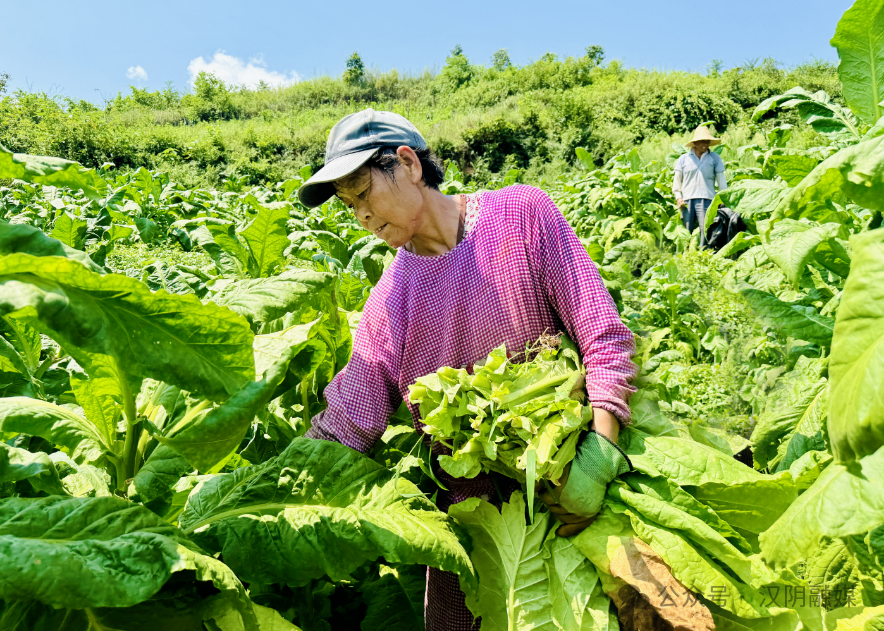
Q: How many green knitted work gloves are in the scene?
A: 1